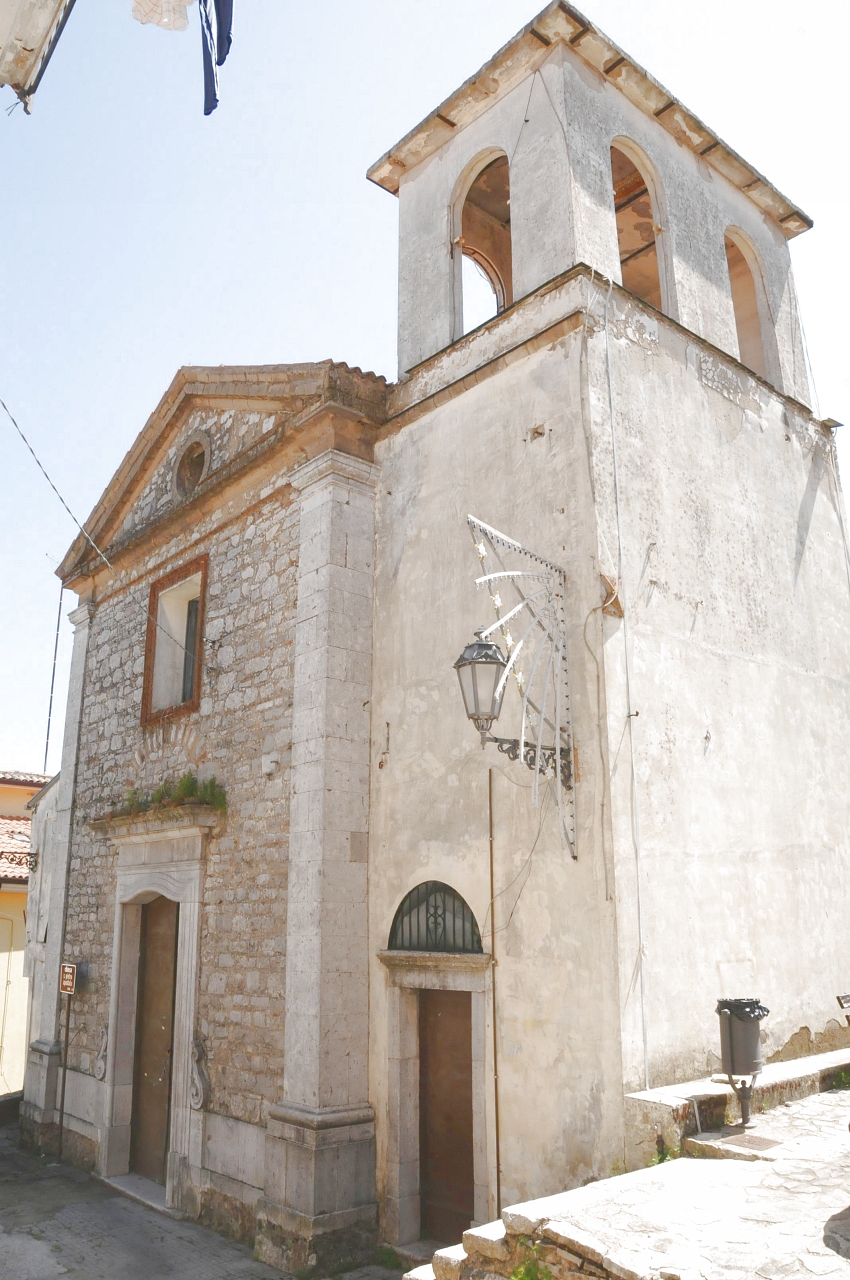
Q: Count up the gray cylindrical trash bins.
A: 1